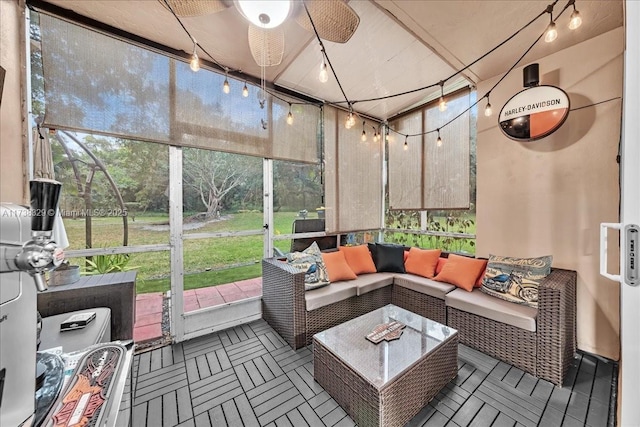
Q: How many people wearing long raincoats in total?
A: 0